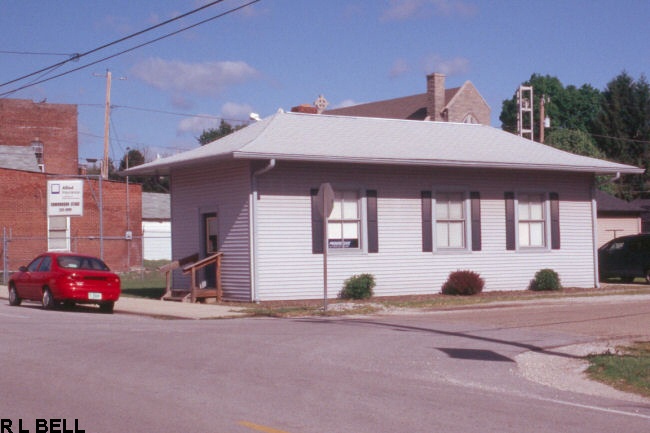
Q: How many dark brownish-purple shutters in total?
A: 6